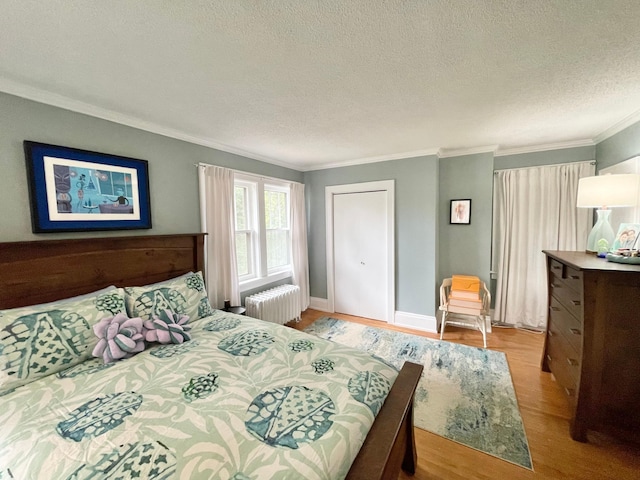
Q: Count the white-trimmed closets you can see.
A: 1